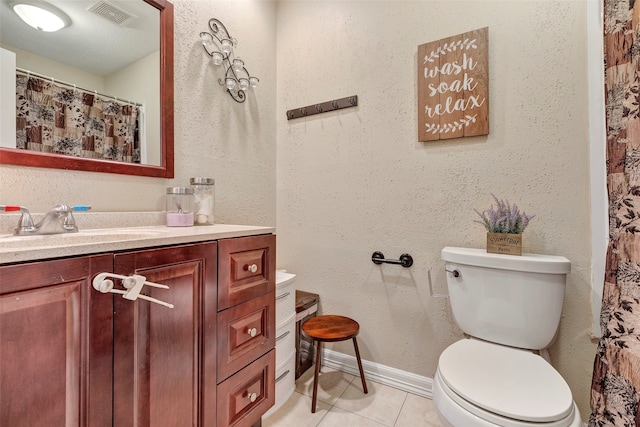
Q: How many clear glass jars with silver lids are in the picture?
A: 2